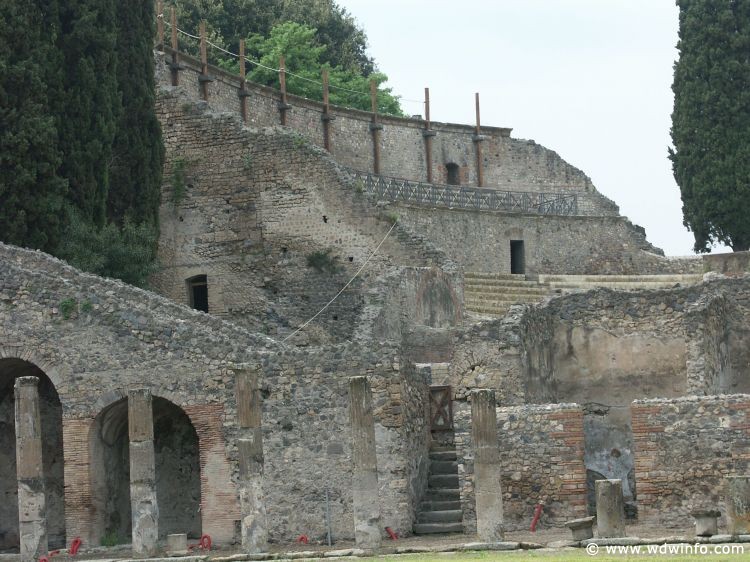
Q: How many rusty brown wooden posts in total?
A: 9